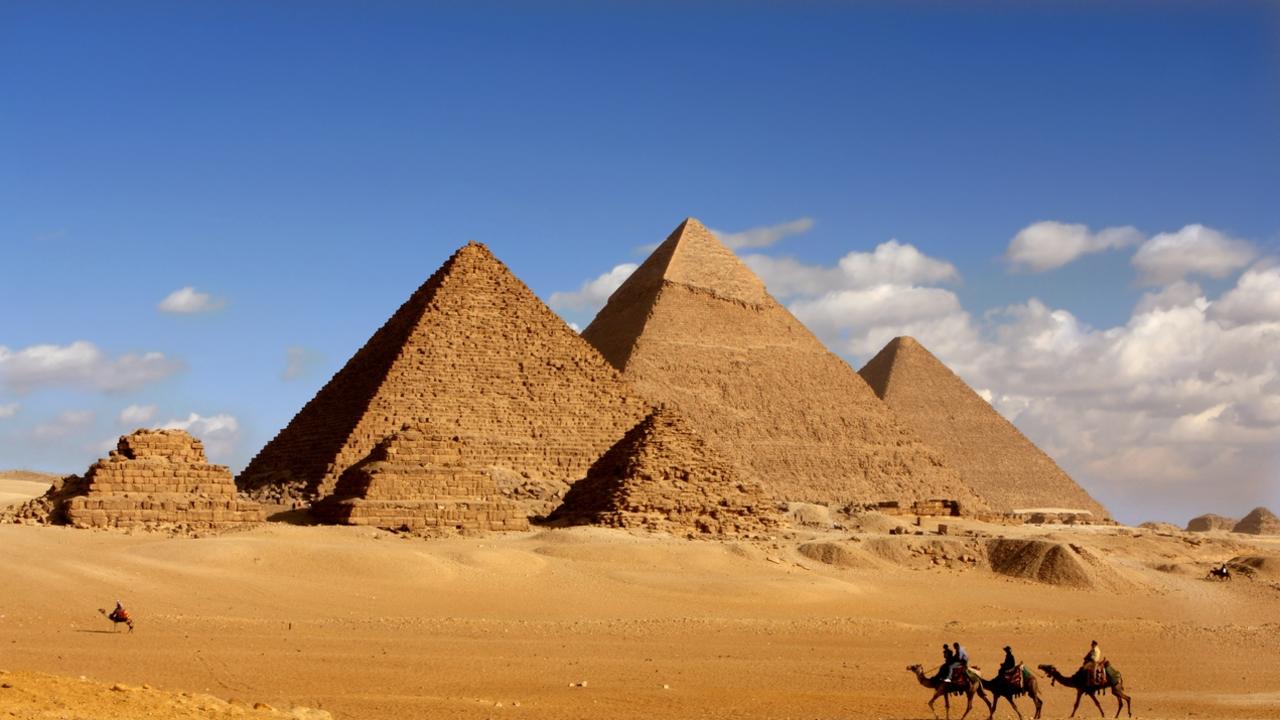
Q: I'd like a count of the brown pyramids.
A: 6